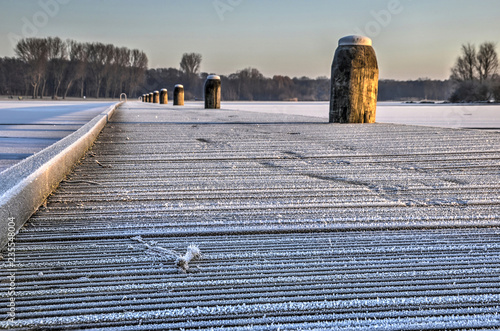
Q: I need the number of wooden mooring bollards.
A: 8